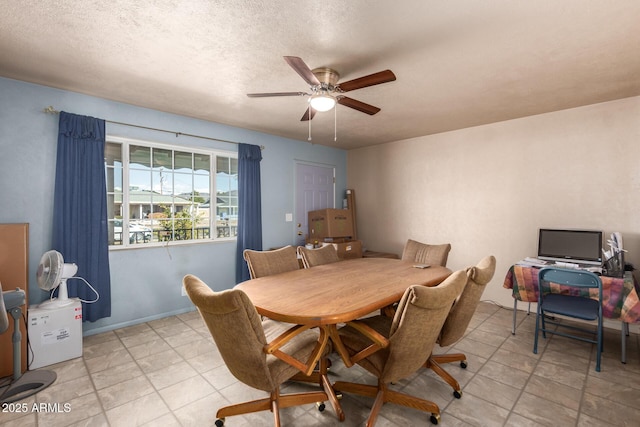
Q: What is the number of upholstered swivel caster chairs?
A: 6